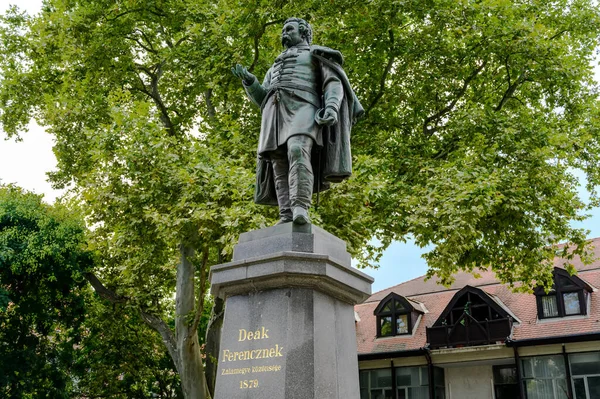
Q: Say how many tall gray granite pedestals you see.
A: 1